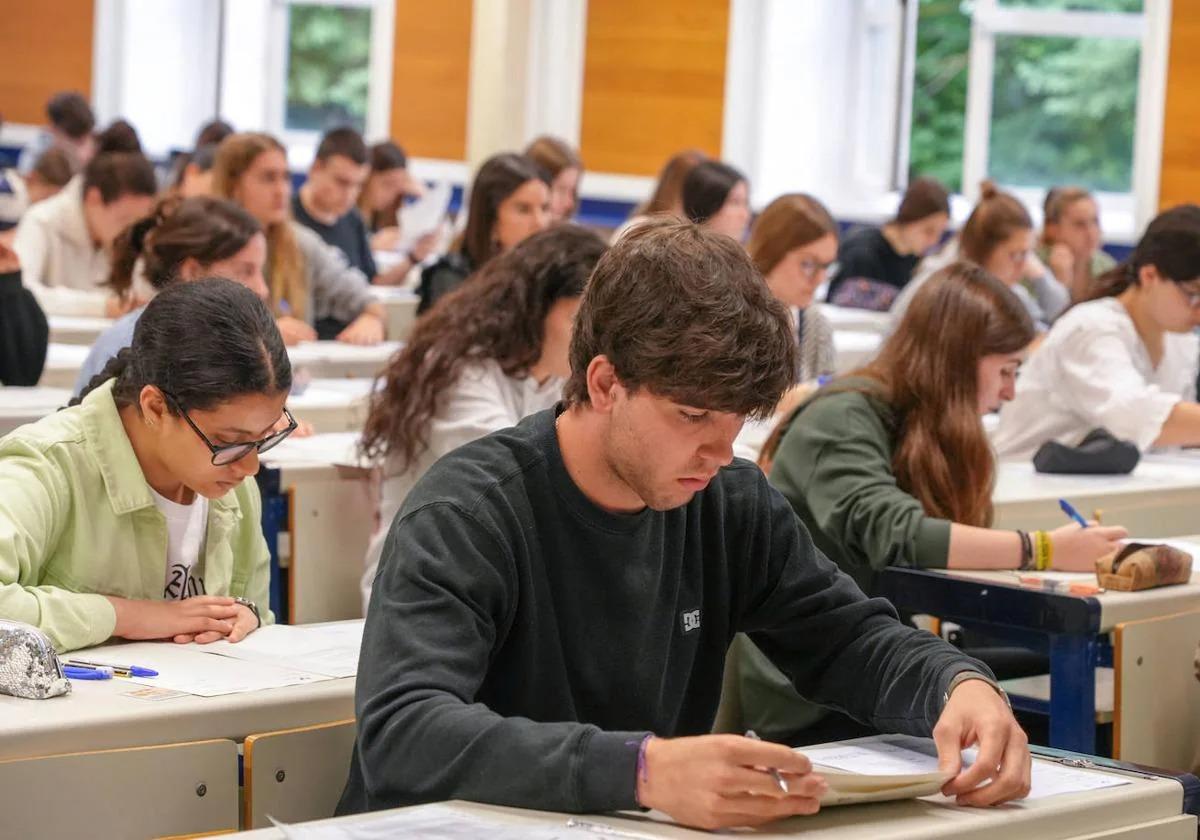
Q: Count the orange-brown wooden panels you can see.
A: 4